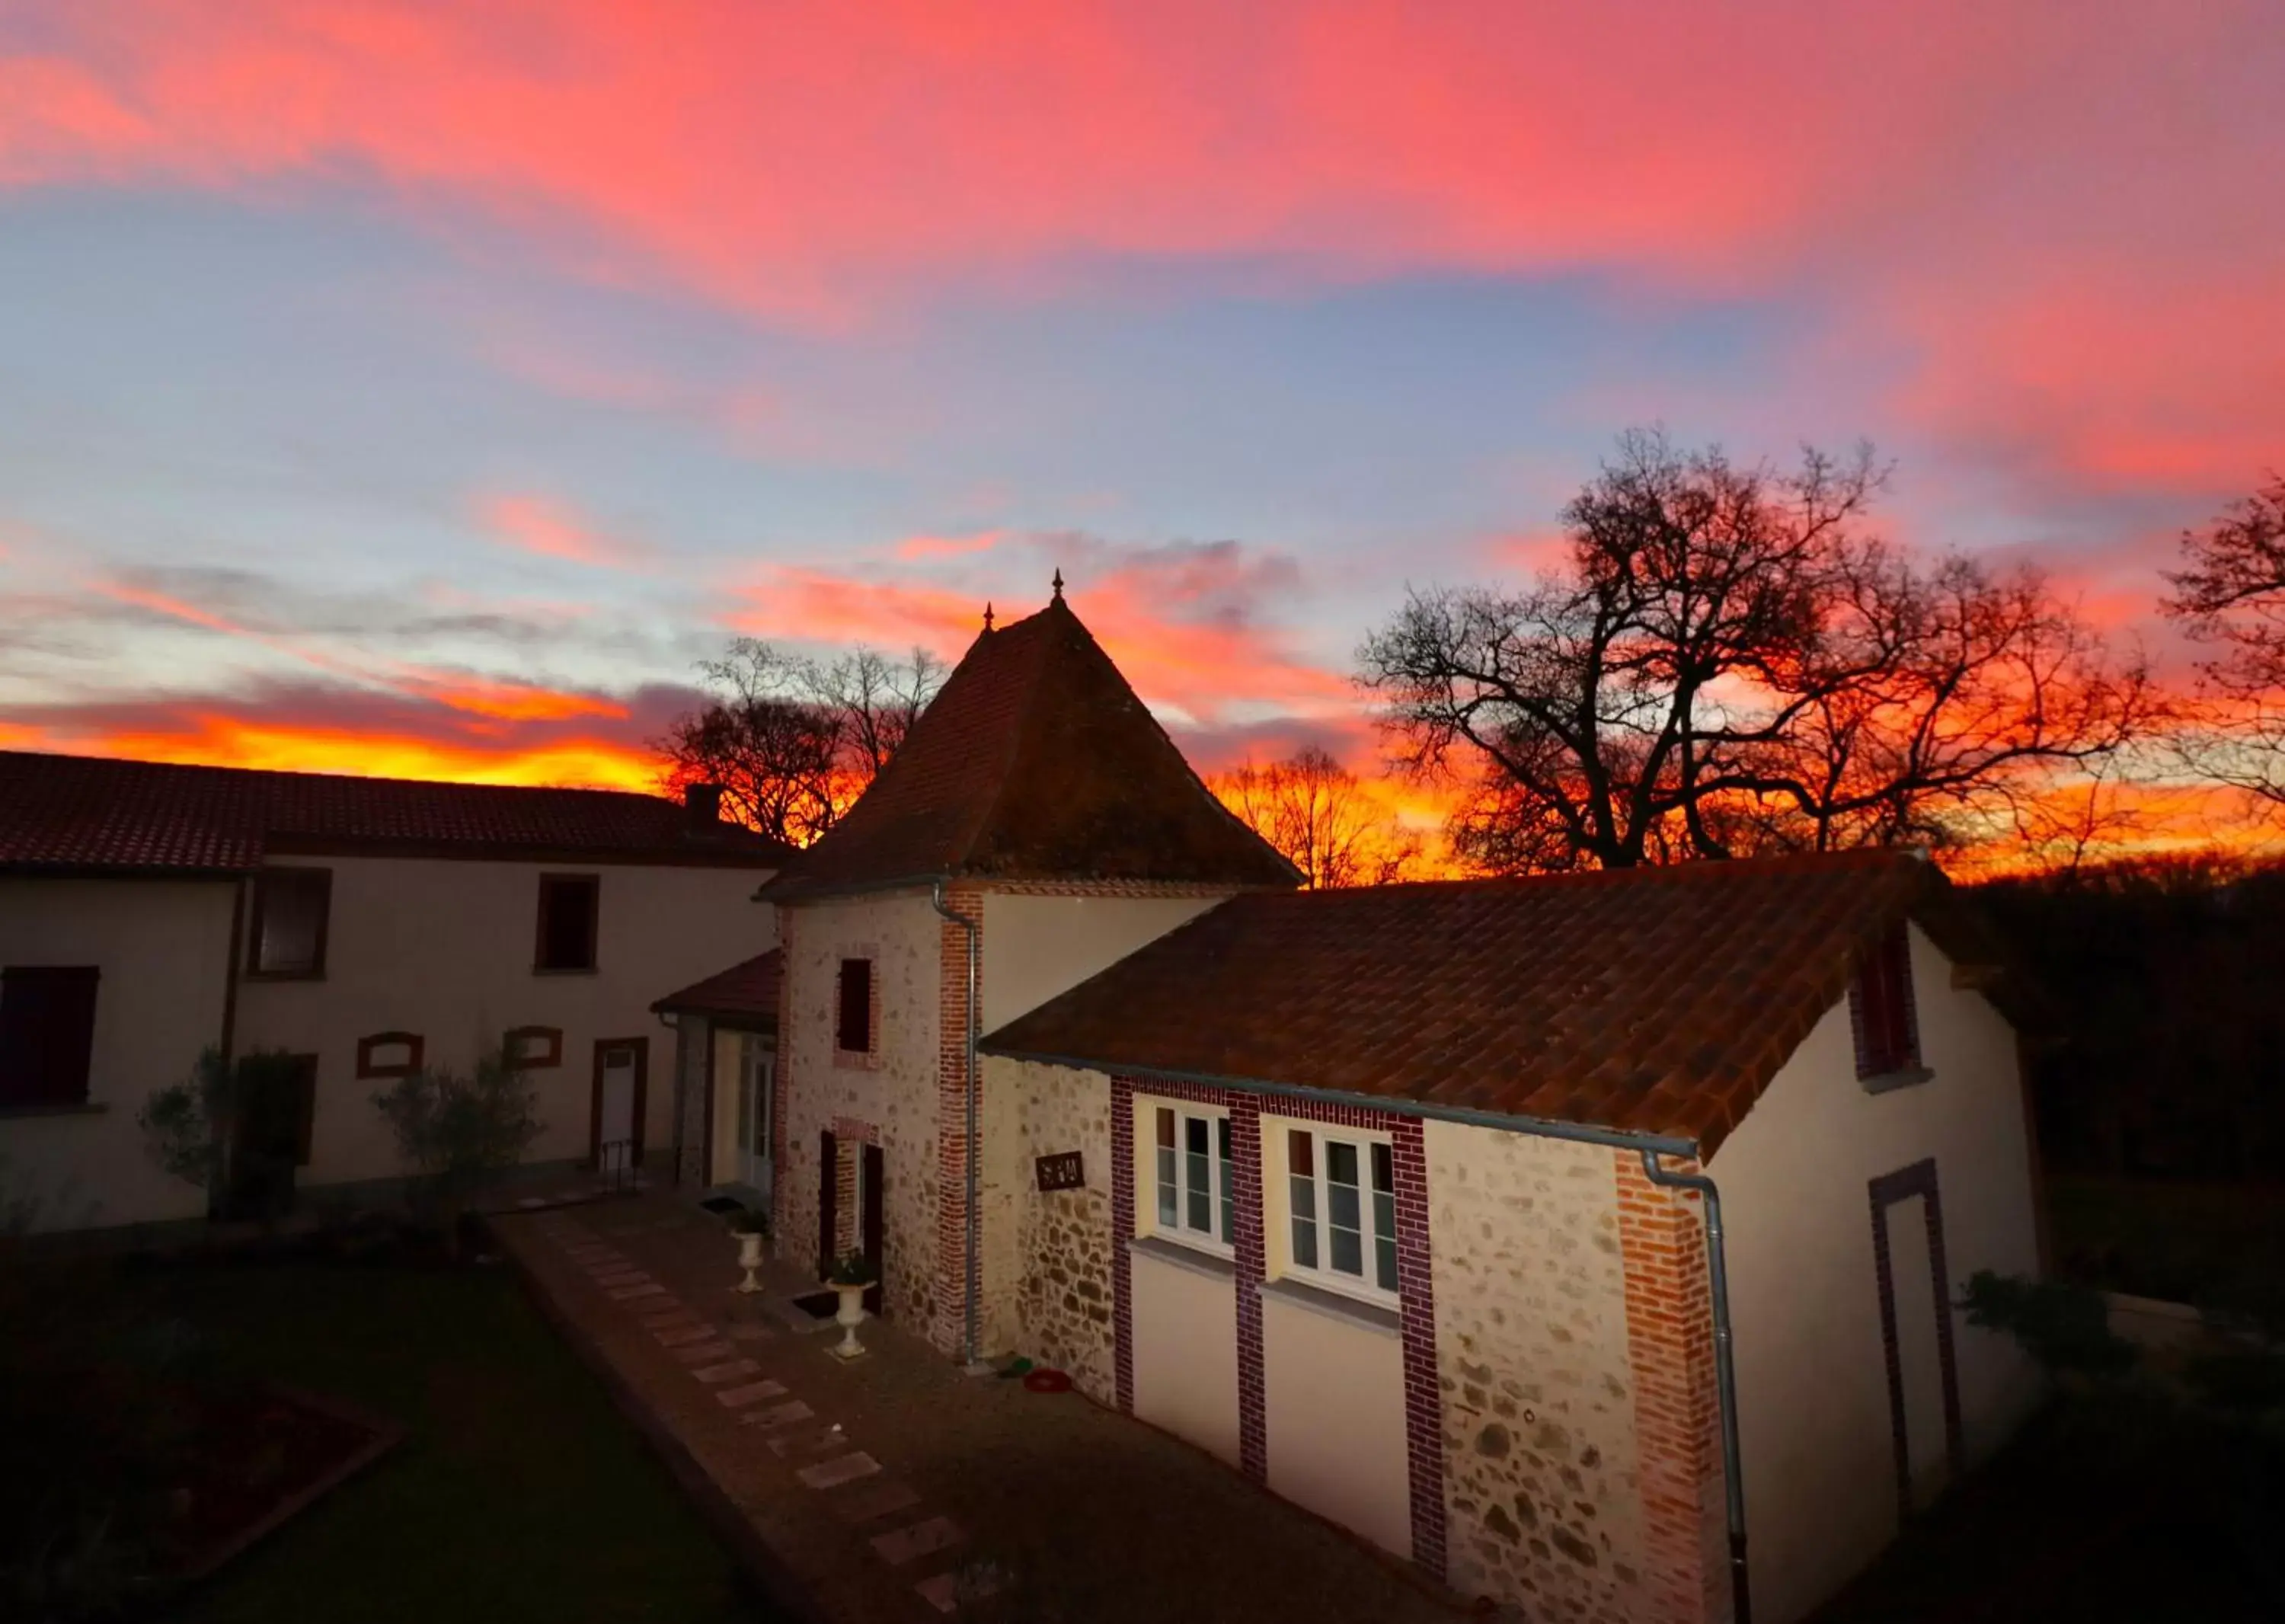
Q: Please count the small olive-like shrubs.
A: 2